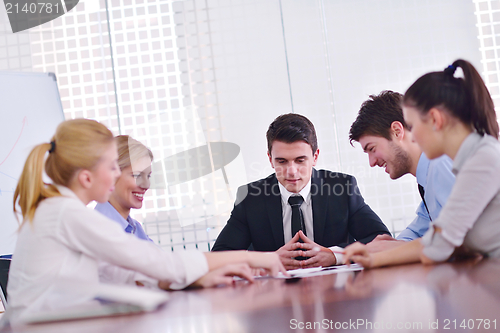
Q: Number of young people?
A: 5